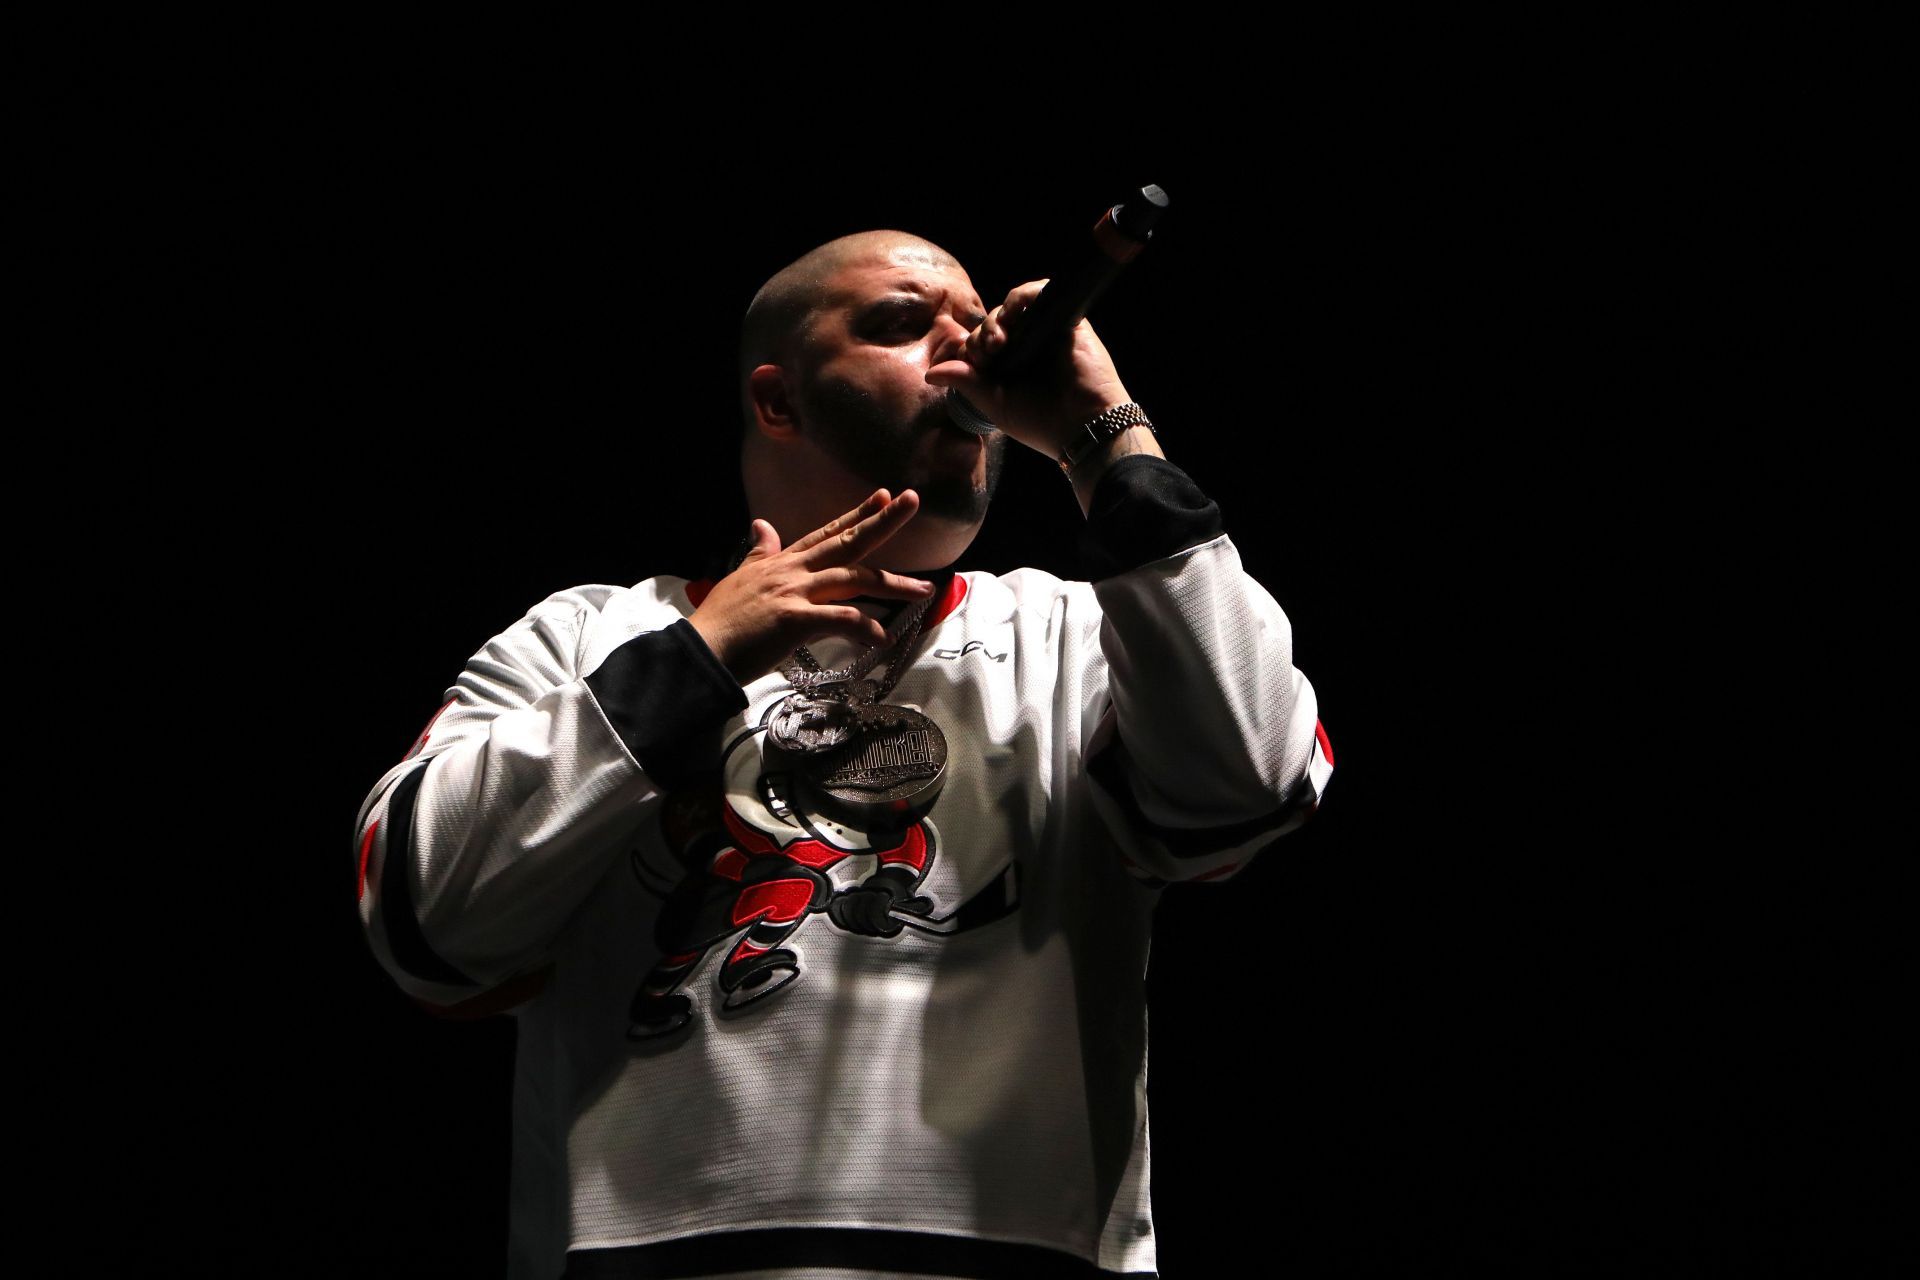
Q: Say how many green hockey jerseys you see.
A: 0